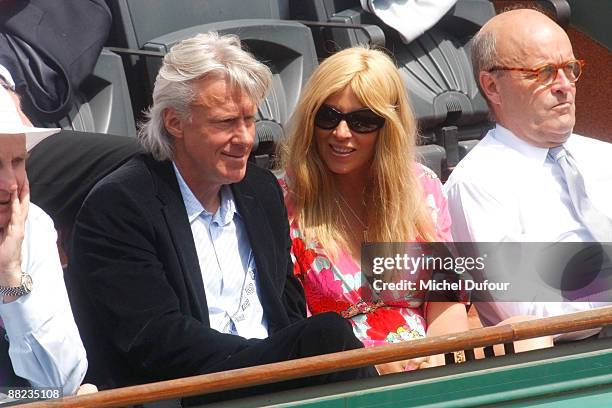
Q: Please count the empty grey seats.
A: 3